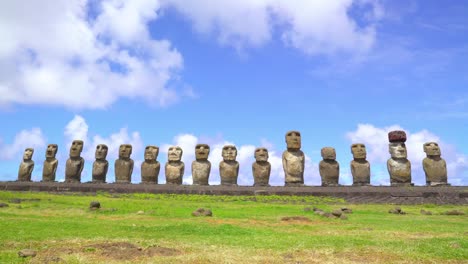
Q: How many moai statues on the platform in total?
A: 15